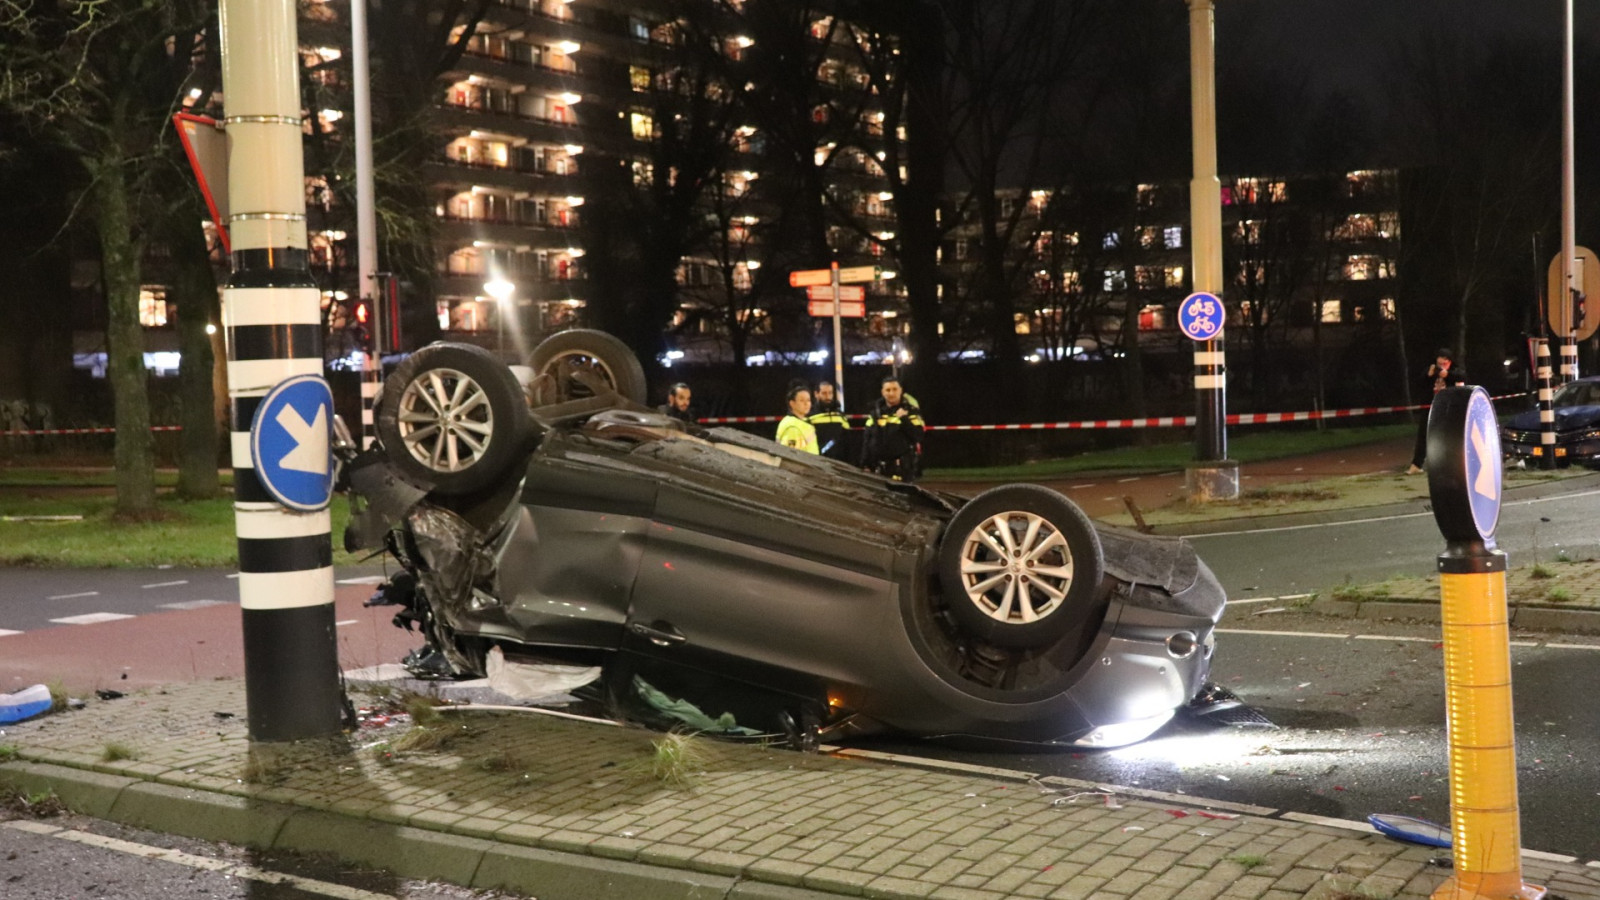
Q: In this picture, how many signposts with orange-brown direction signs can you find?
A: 1